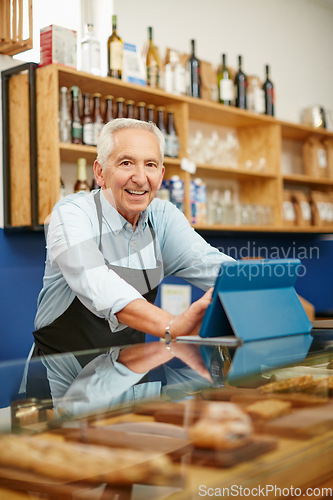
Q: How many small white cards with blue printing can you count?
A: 1